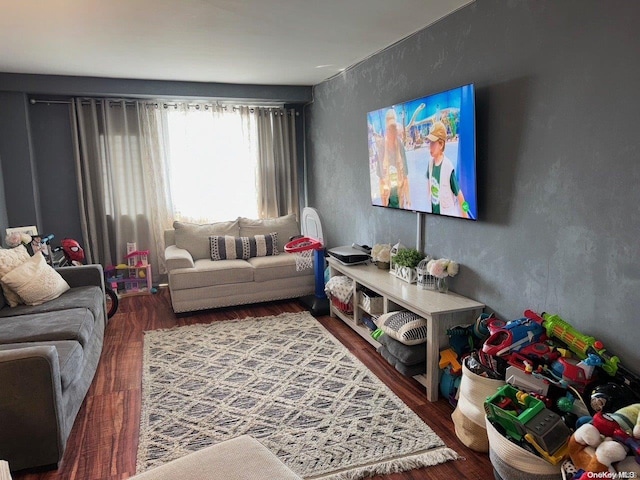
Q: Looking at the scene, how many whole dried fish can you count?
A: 0